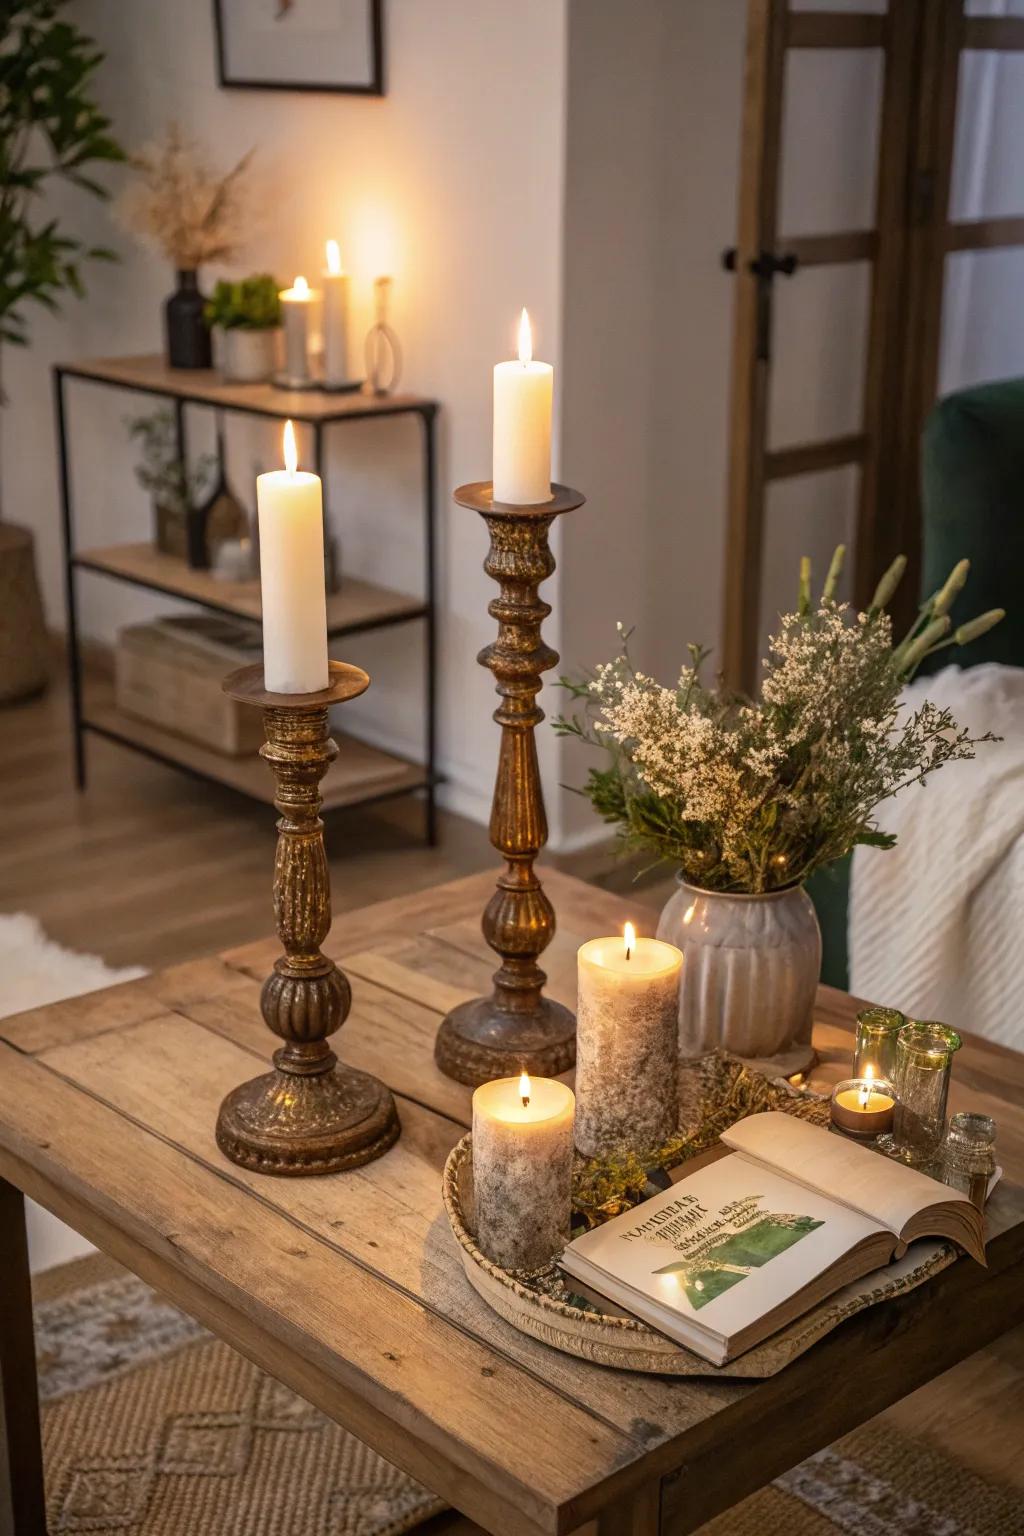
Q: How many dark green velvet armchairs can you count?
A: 1